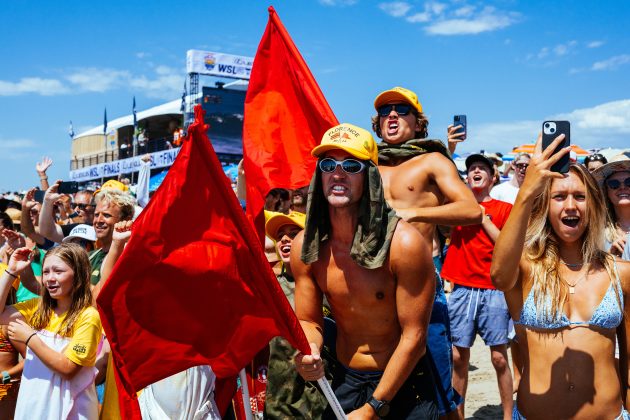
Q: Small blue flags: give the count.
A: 4